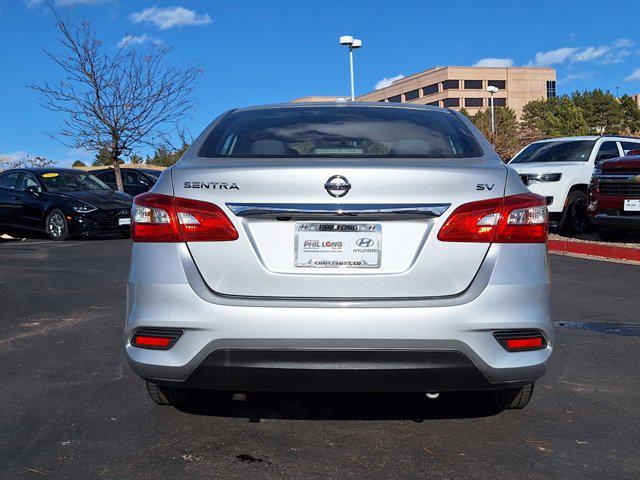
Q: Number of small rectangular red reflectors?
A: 2